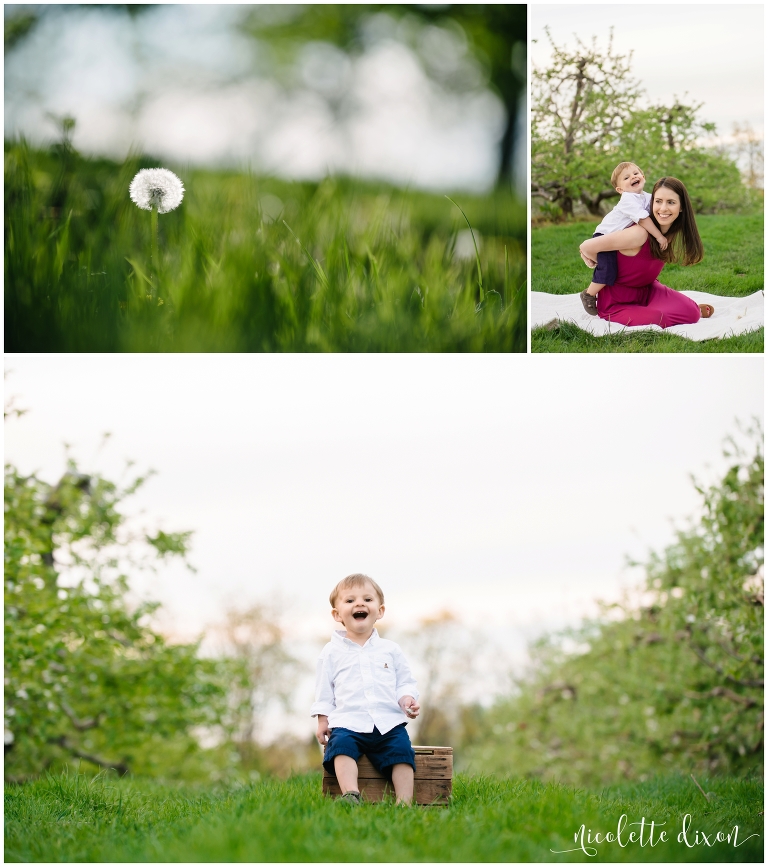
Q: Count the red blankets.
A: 0